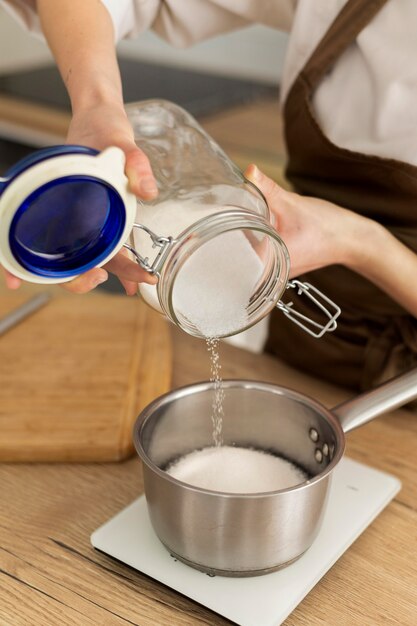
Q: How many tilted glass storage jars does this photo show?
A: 1